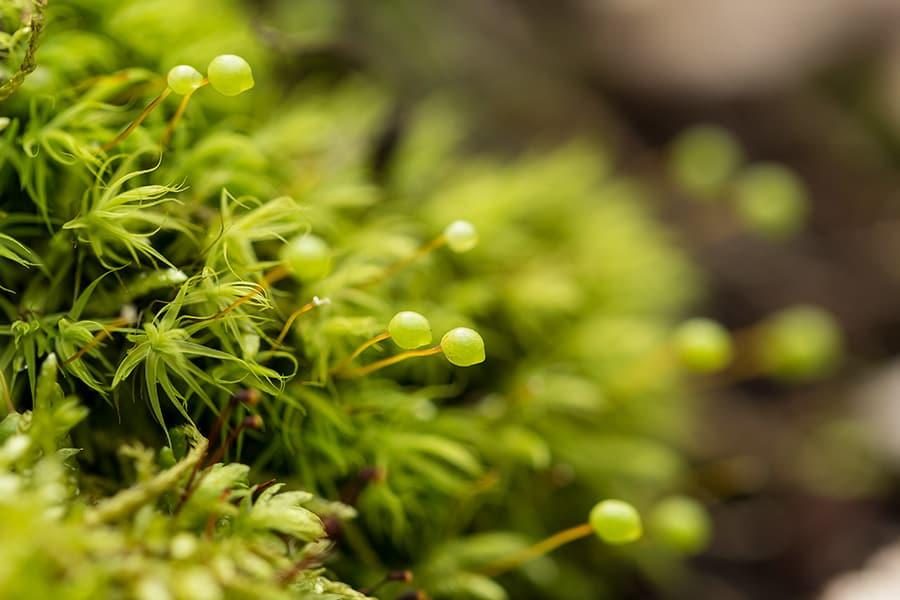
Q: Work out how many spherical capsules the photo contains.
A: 12